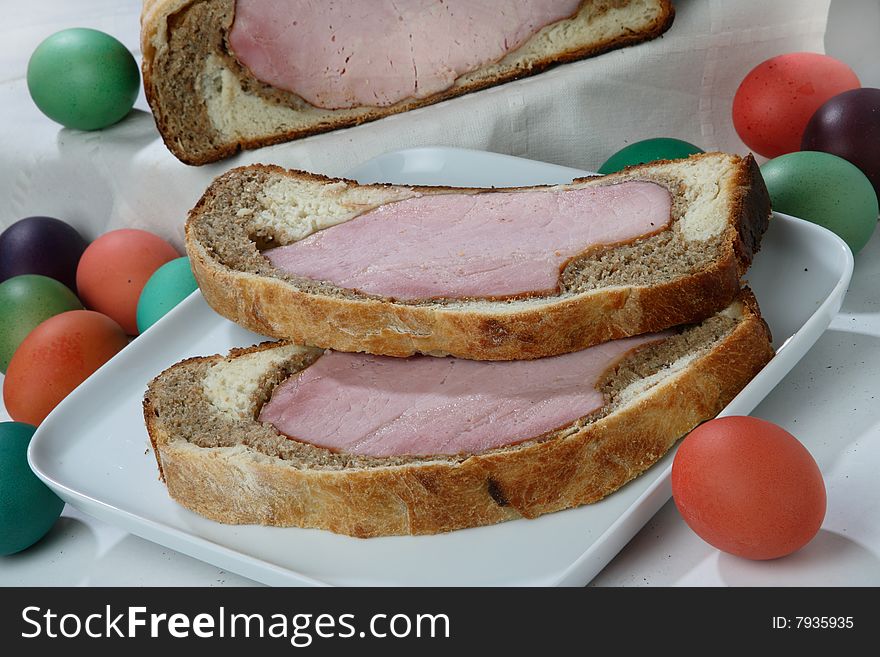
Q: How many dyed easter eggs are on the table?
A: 12